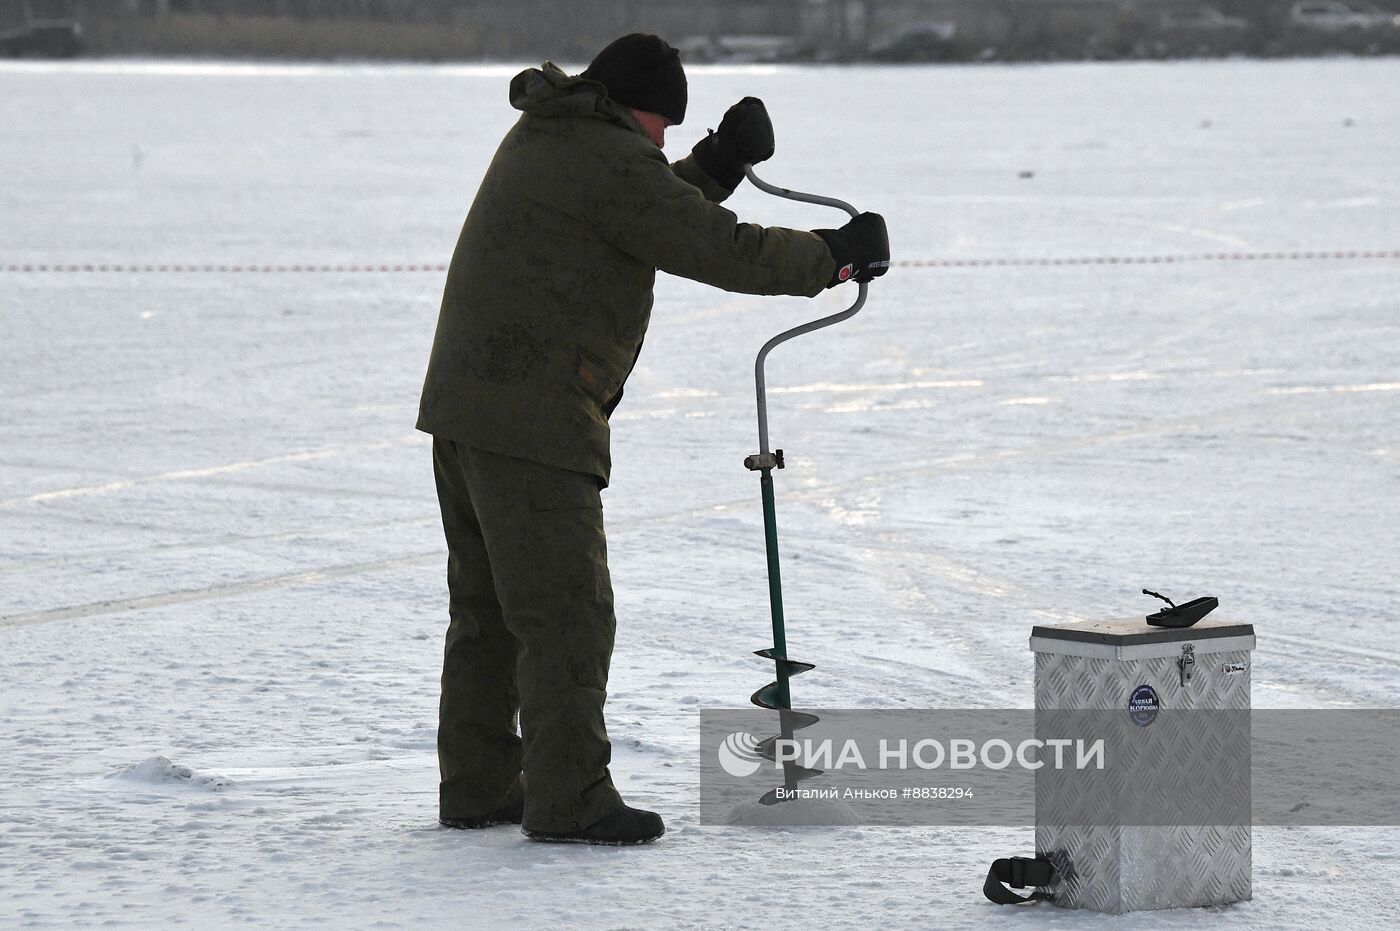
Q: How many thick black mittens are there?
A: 2